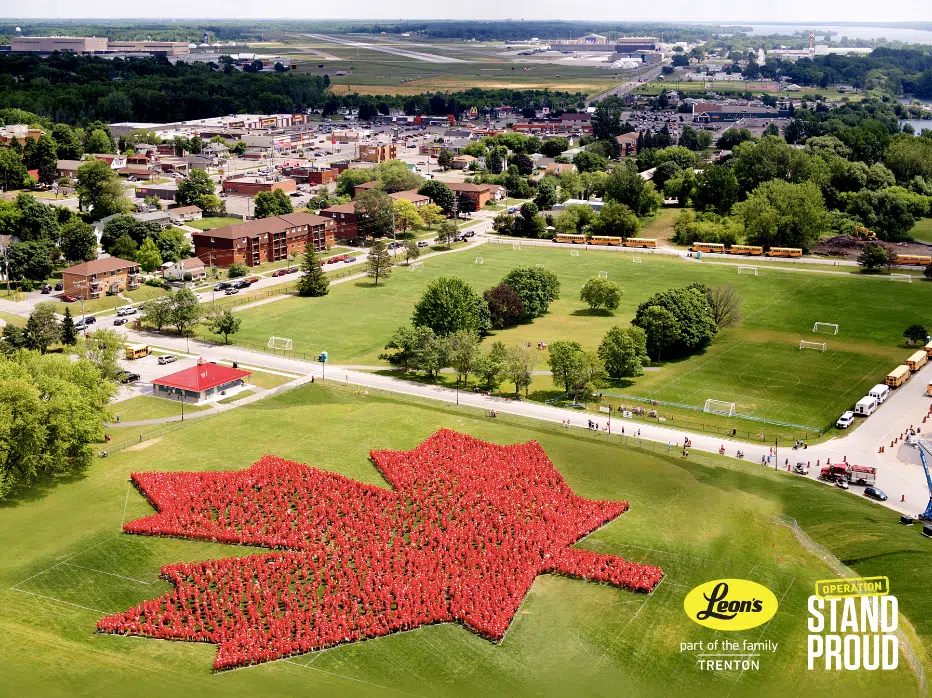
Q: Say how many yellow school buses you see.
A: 11